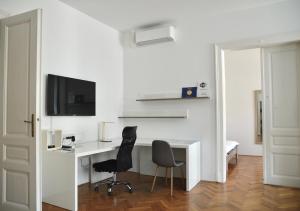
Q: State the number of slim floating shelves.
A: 2